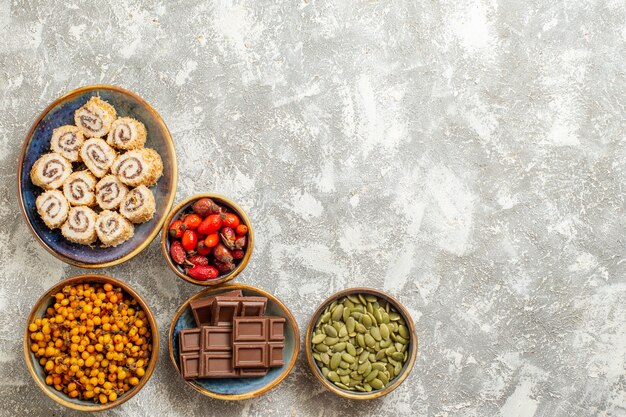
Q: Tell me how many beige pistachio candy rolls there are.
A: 12